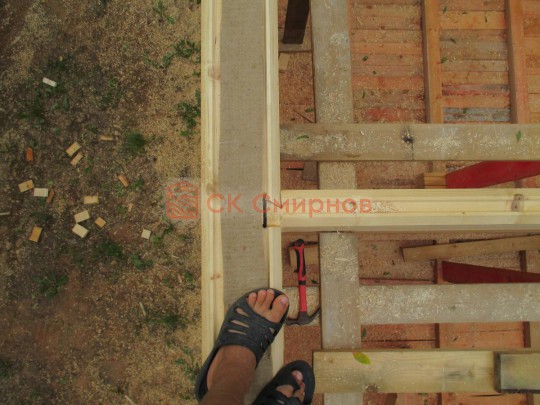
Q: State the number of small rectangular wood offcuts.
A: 15